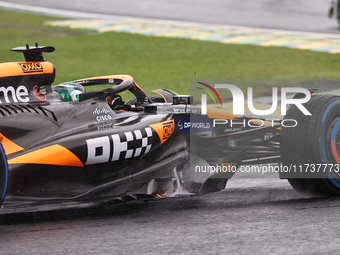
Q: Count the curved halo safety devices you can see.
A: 1